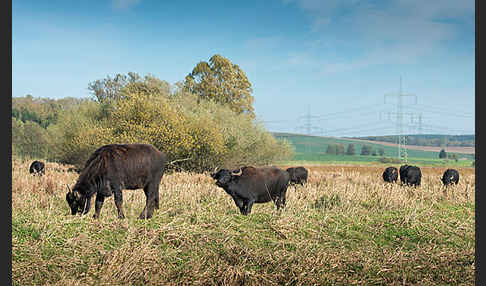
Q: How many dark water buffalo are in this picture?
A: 7